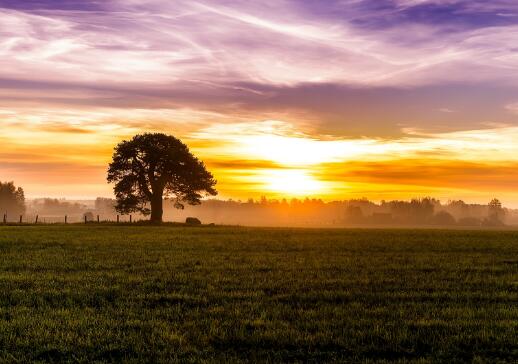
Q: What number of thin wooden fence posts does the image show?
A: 8